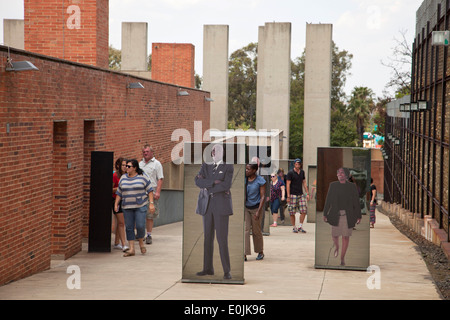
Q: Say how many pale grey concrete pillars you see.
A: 6